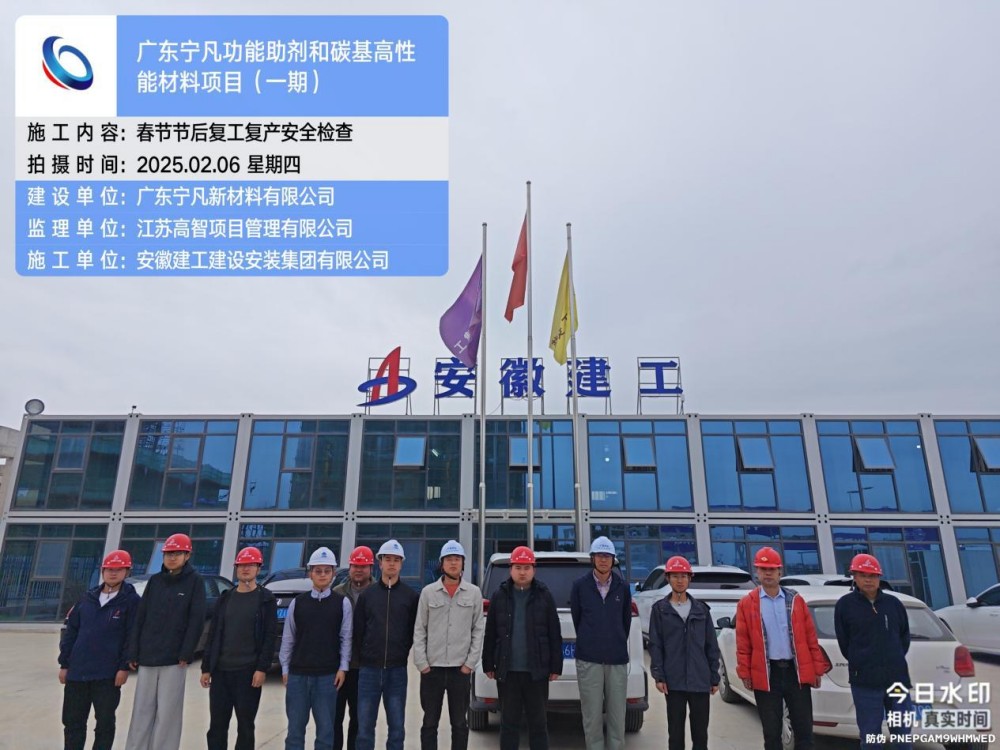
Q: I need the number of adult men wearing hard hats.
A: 12